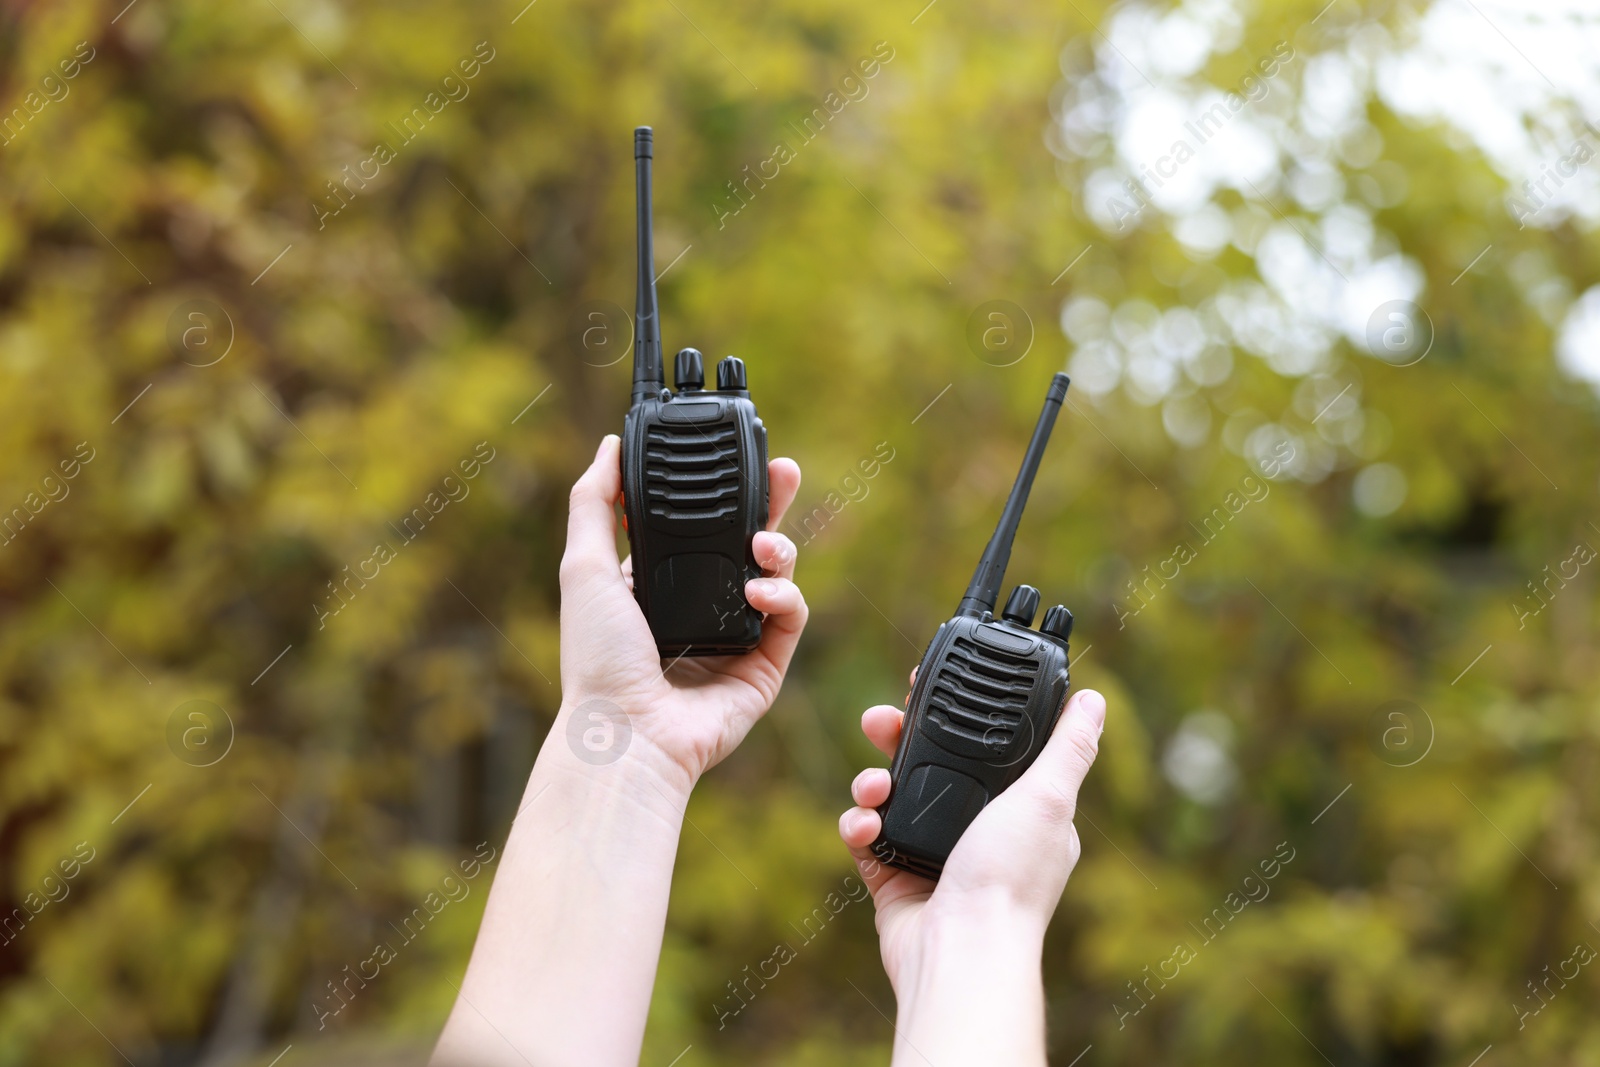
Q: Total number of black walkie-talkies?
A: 2